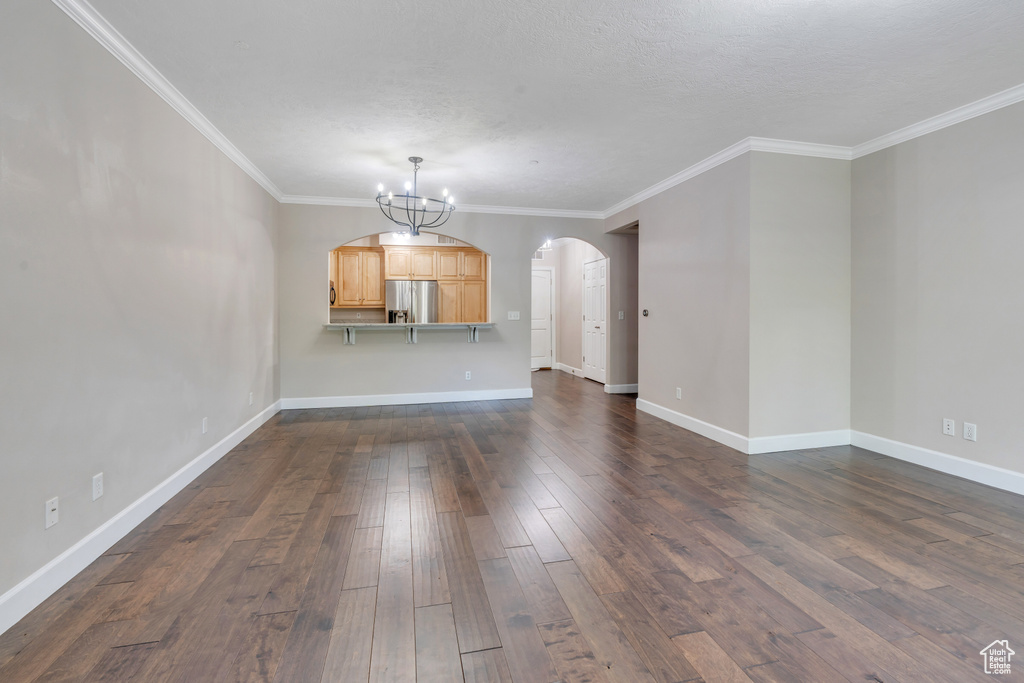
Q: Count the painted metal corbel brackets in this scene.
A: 3